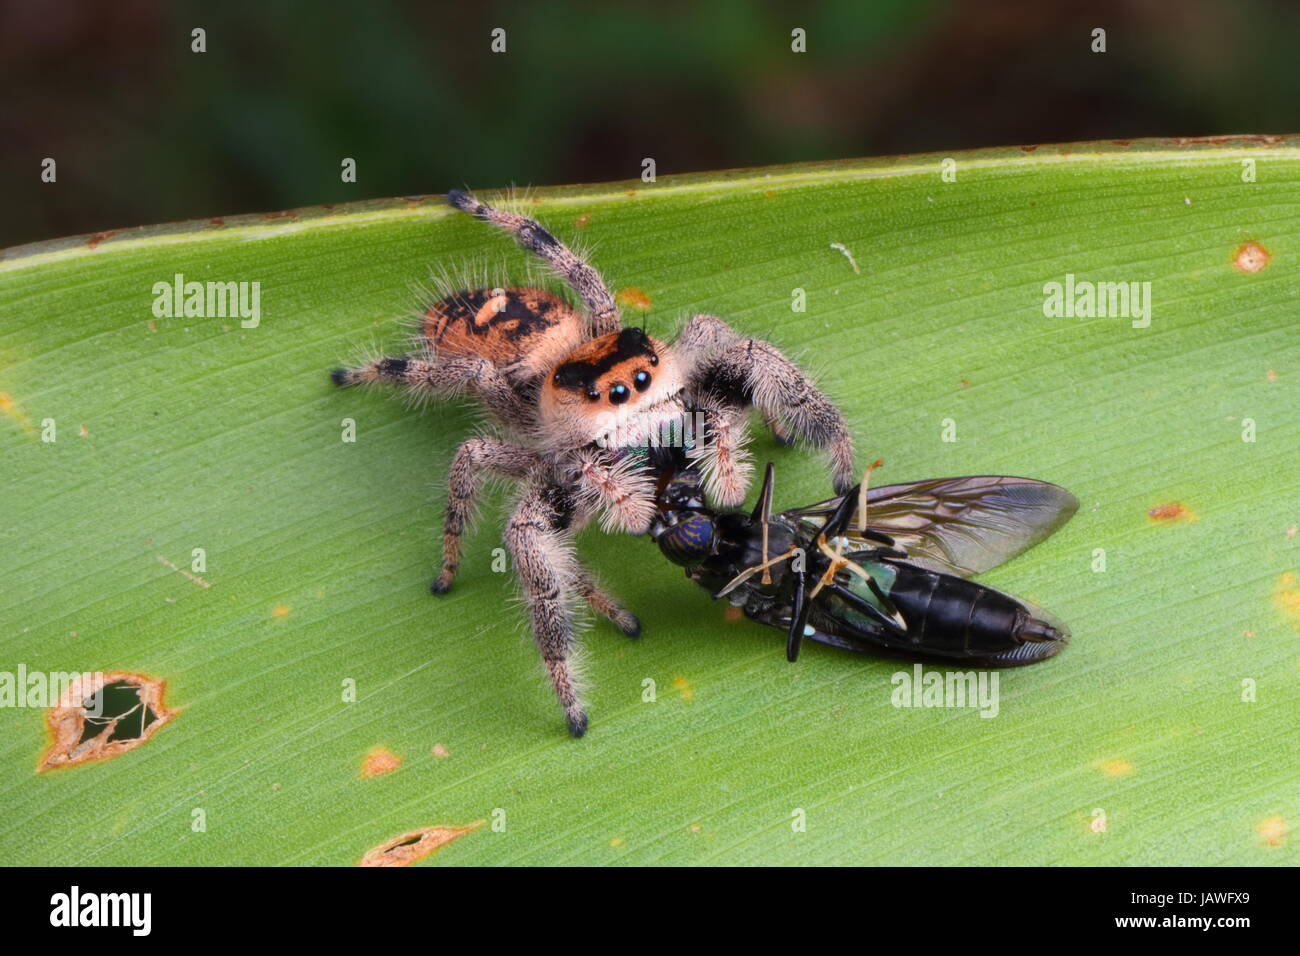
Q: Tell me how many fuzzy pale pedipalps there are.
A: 2